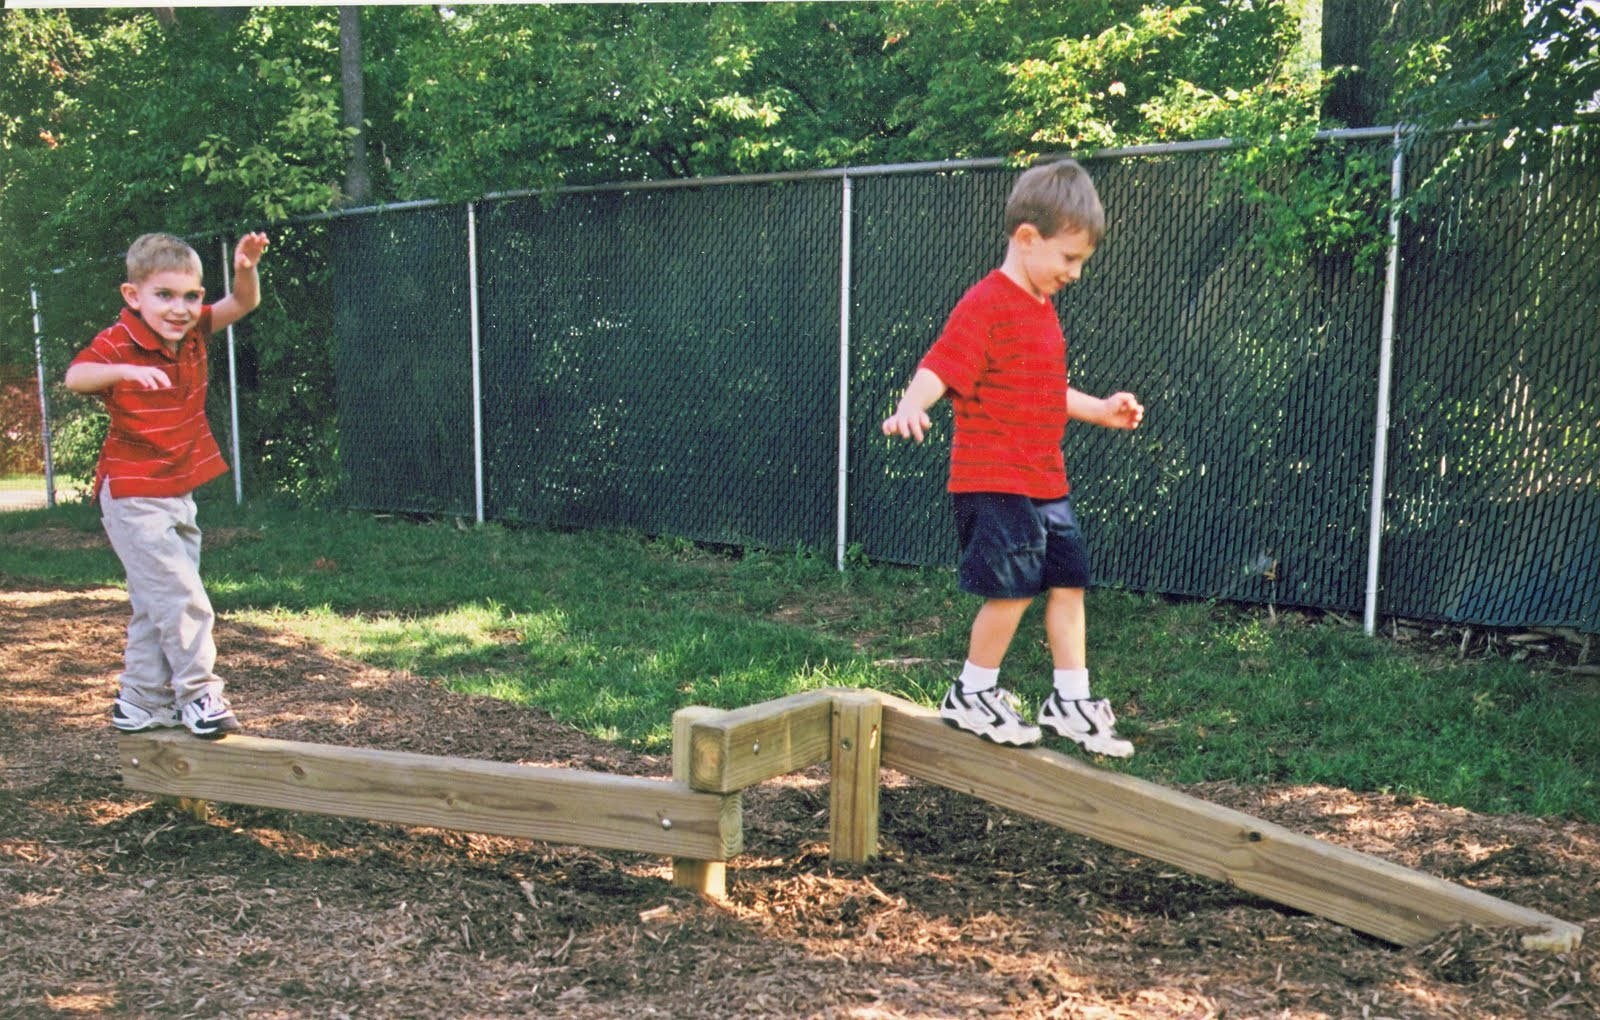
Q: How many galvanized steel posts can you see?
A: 5